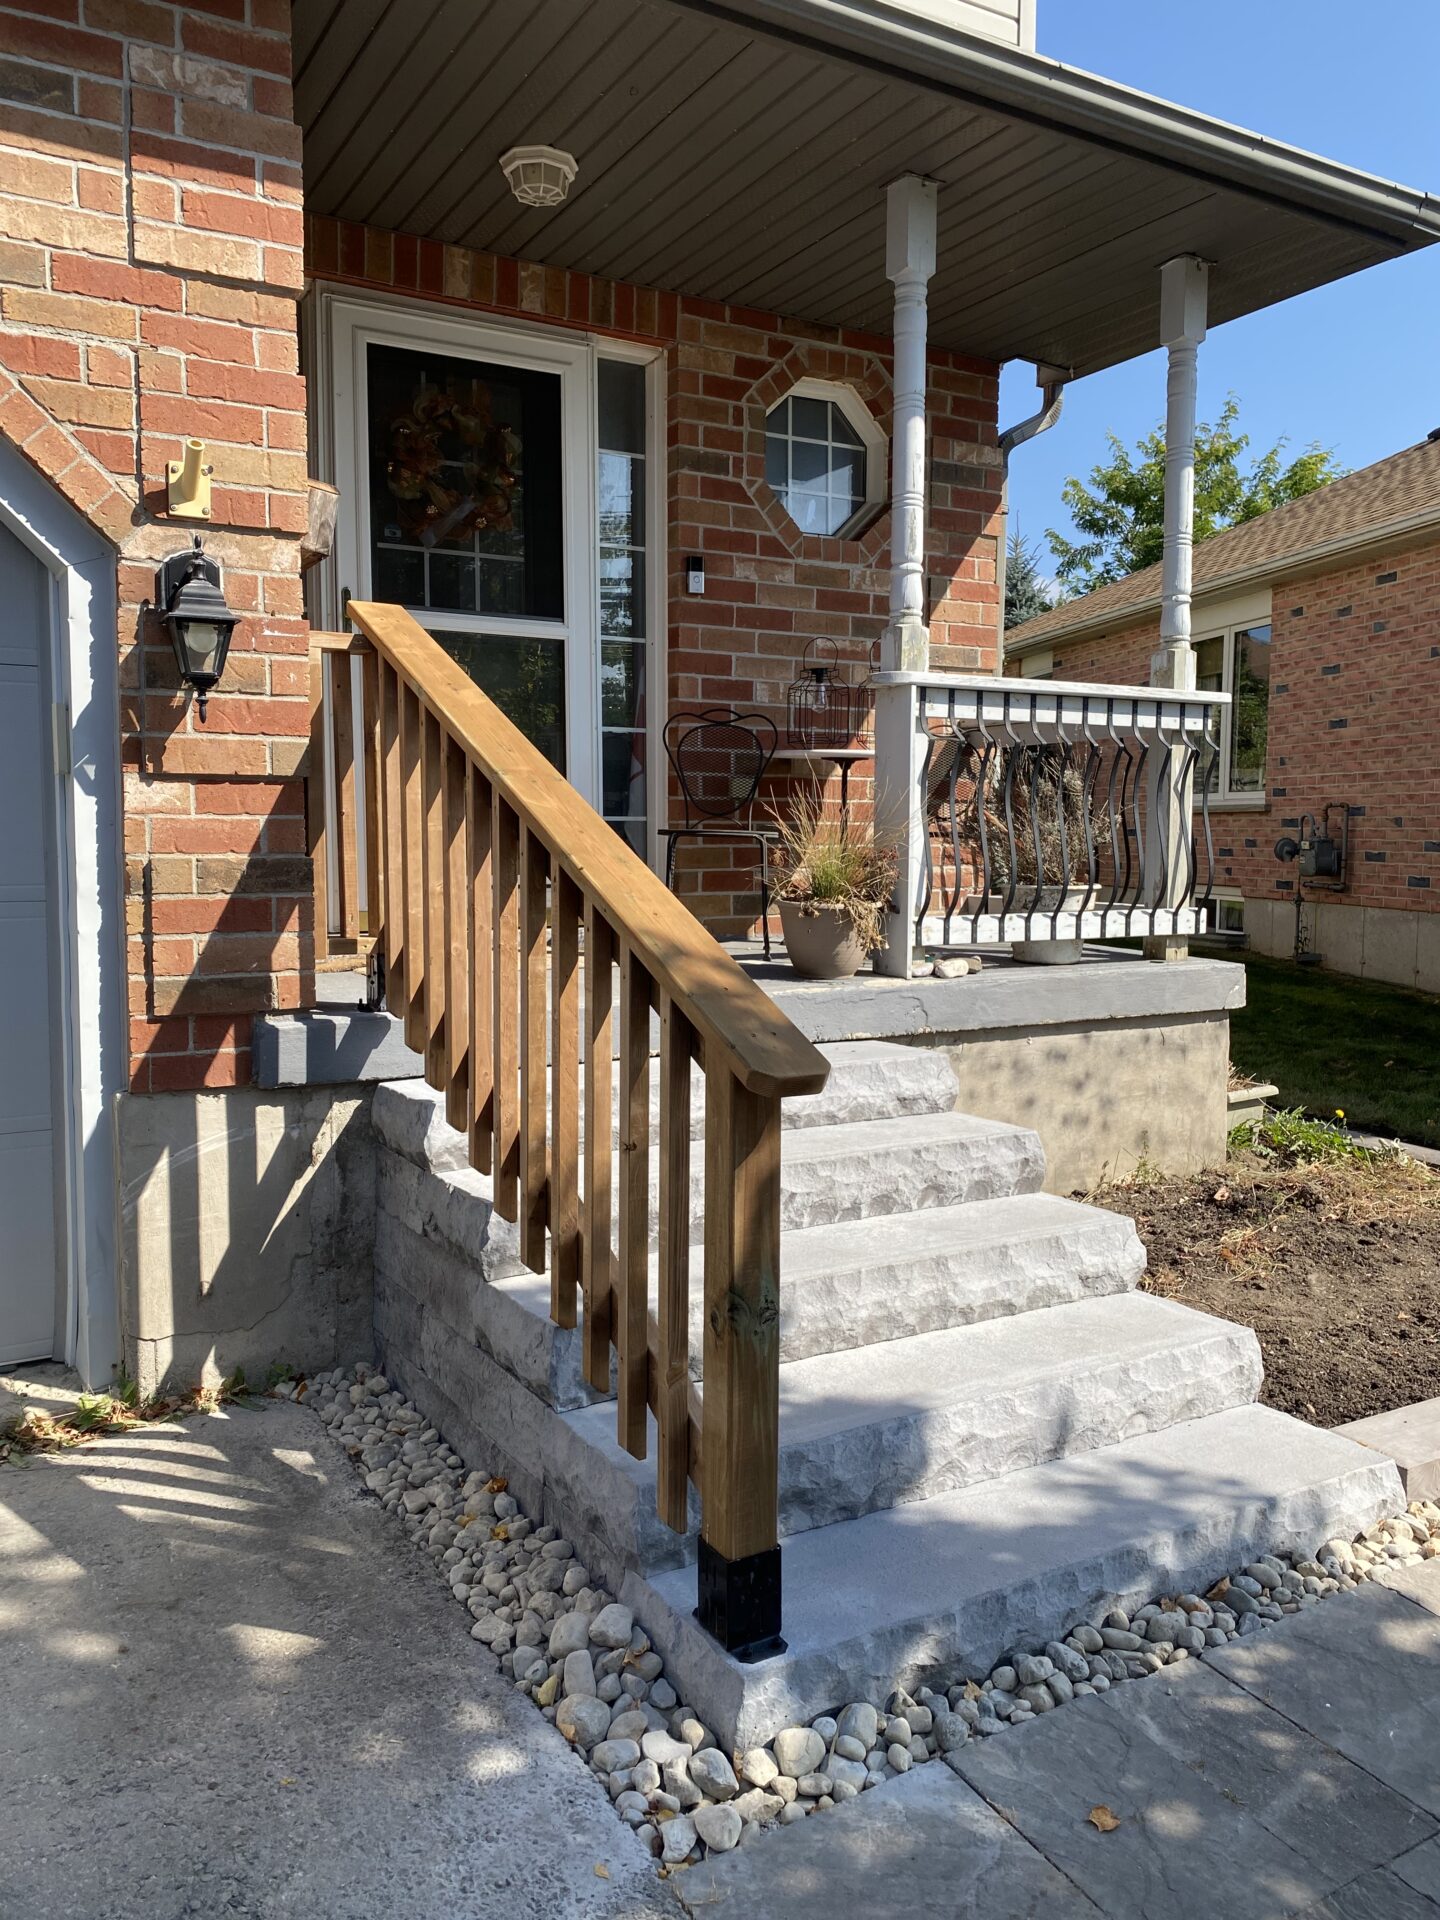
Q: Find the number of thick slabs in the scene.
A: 5